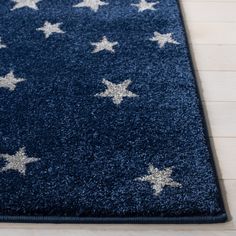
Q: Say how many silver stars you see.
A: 11